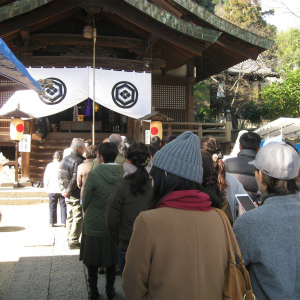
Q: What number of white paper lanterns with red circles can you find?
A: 2